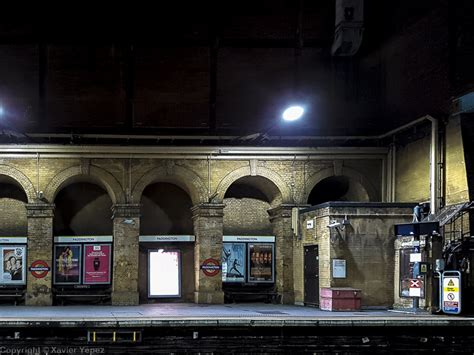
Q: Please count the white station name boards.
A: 4